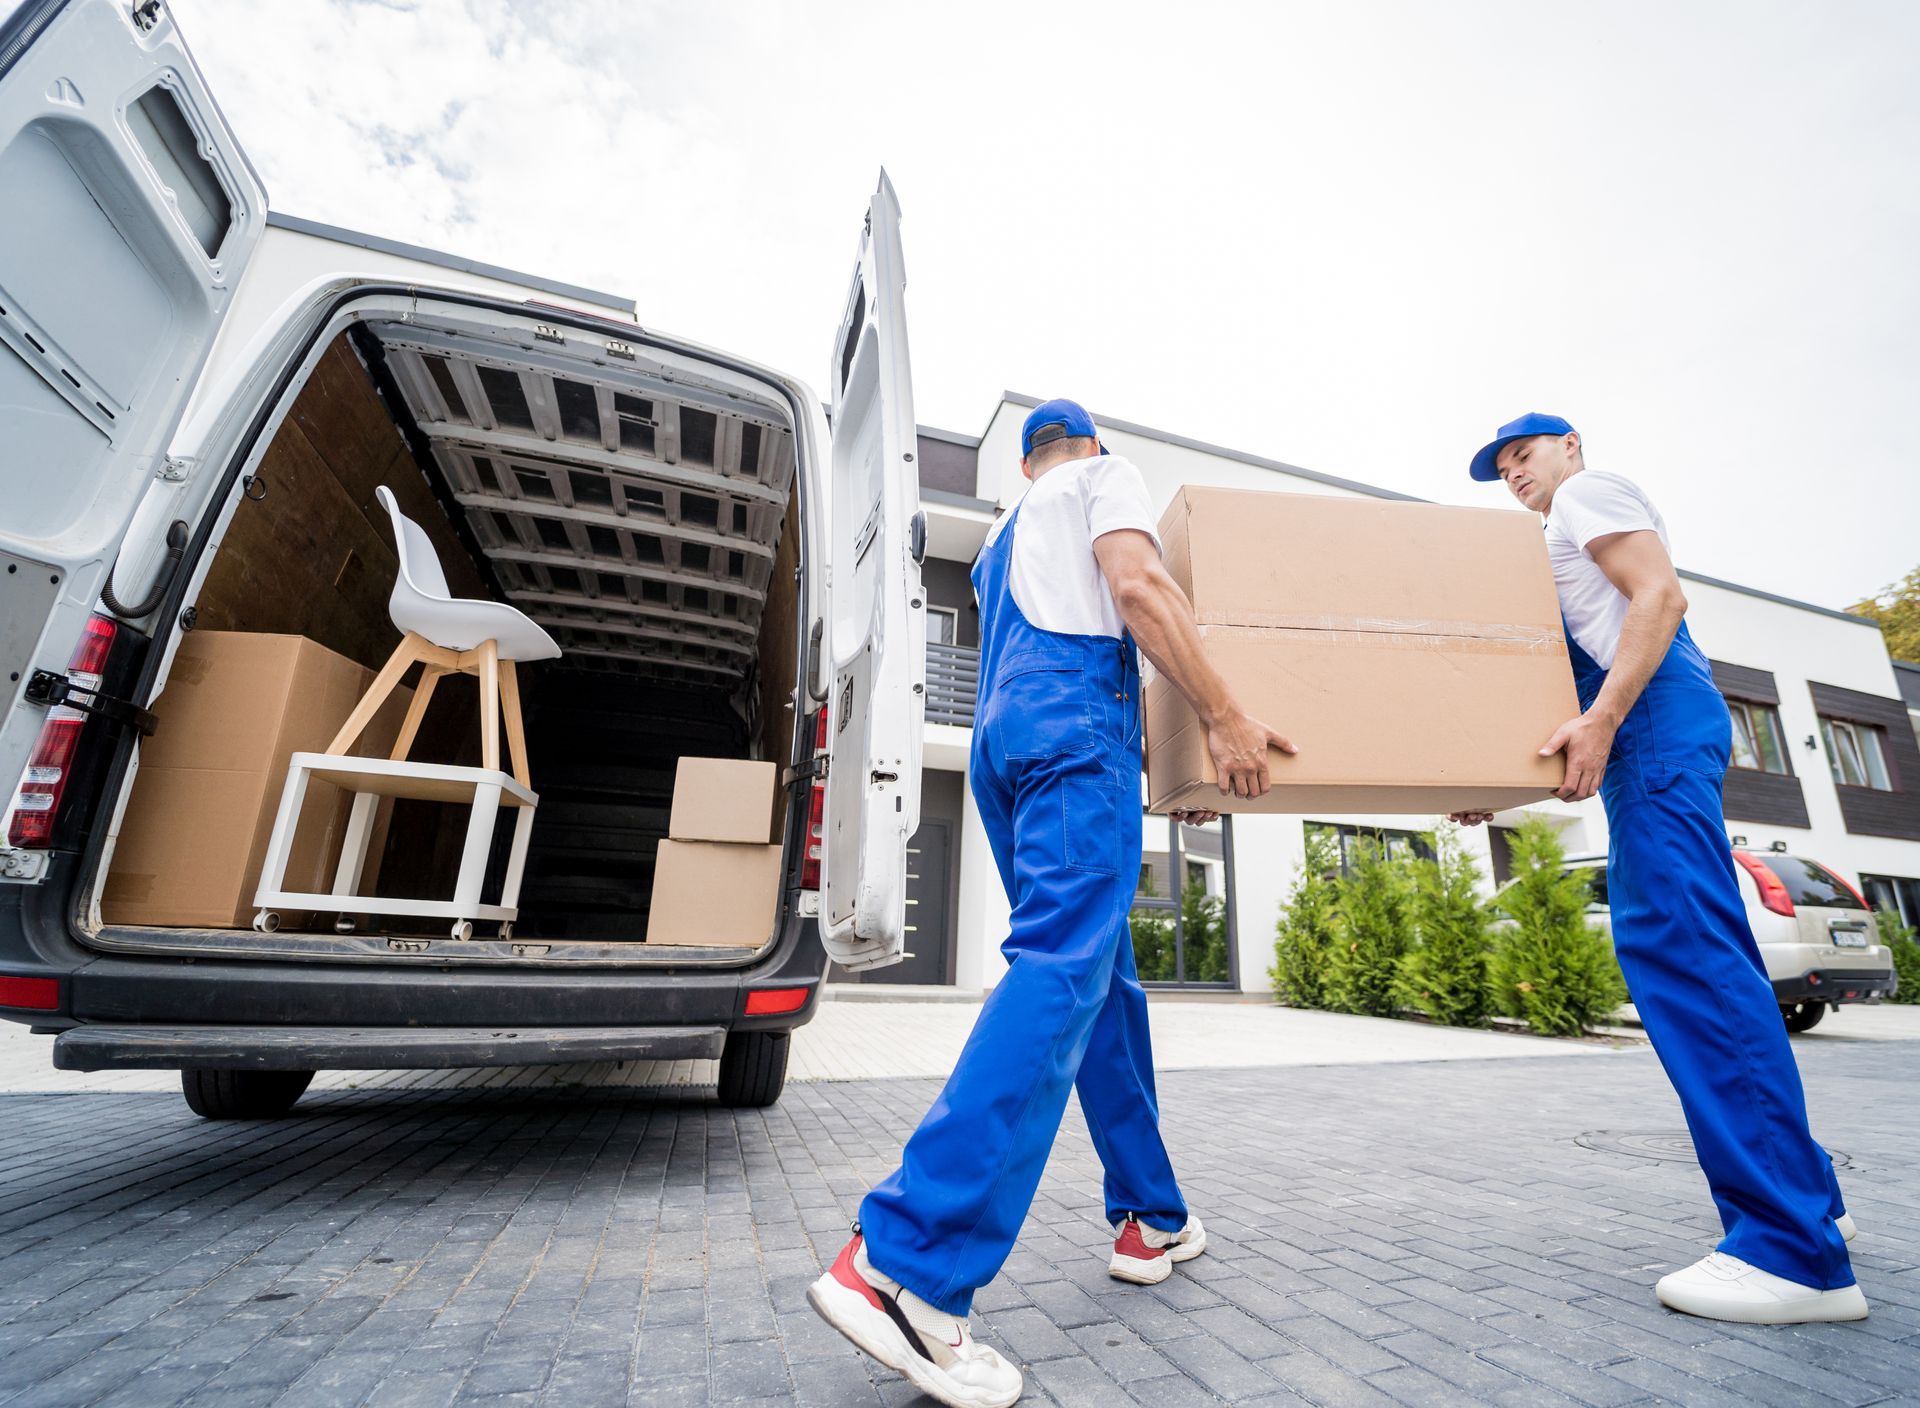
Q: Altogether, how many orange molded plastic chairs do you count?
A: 0